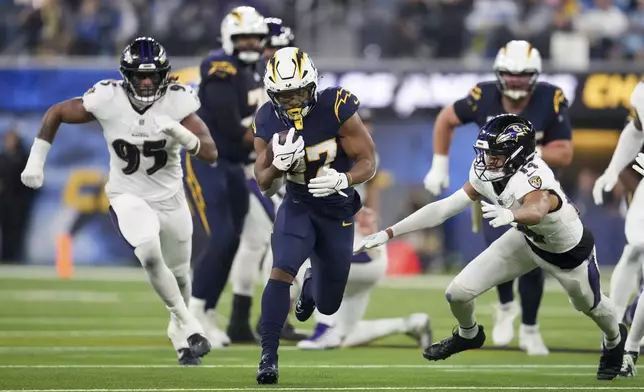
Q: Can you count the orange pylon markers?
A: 1